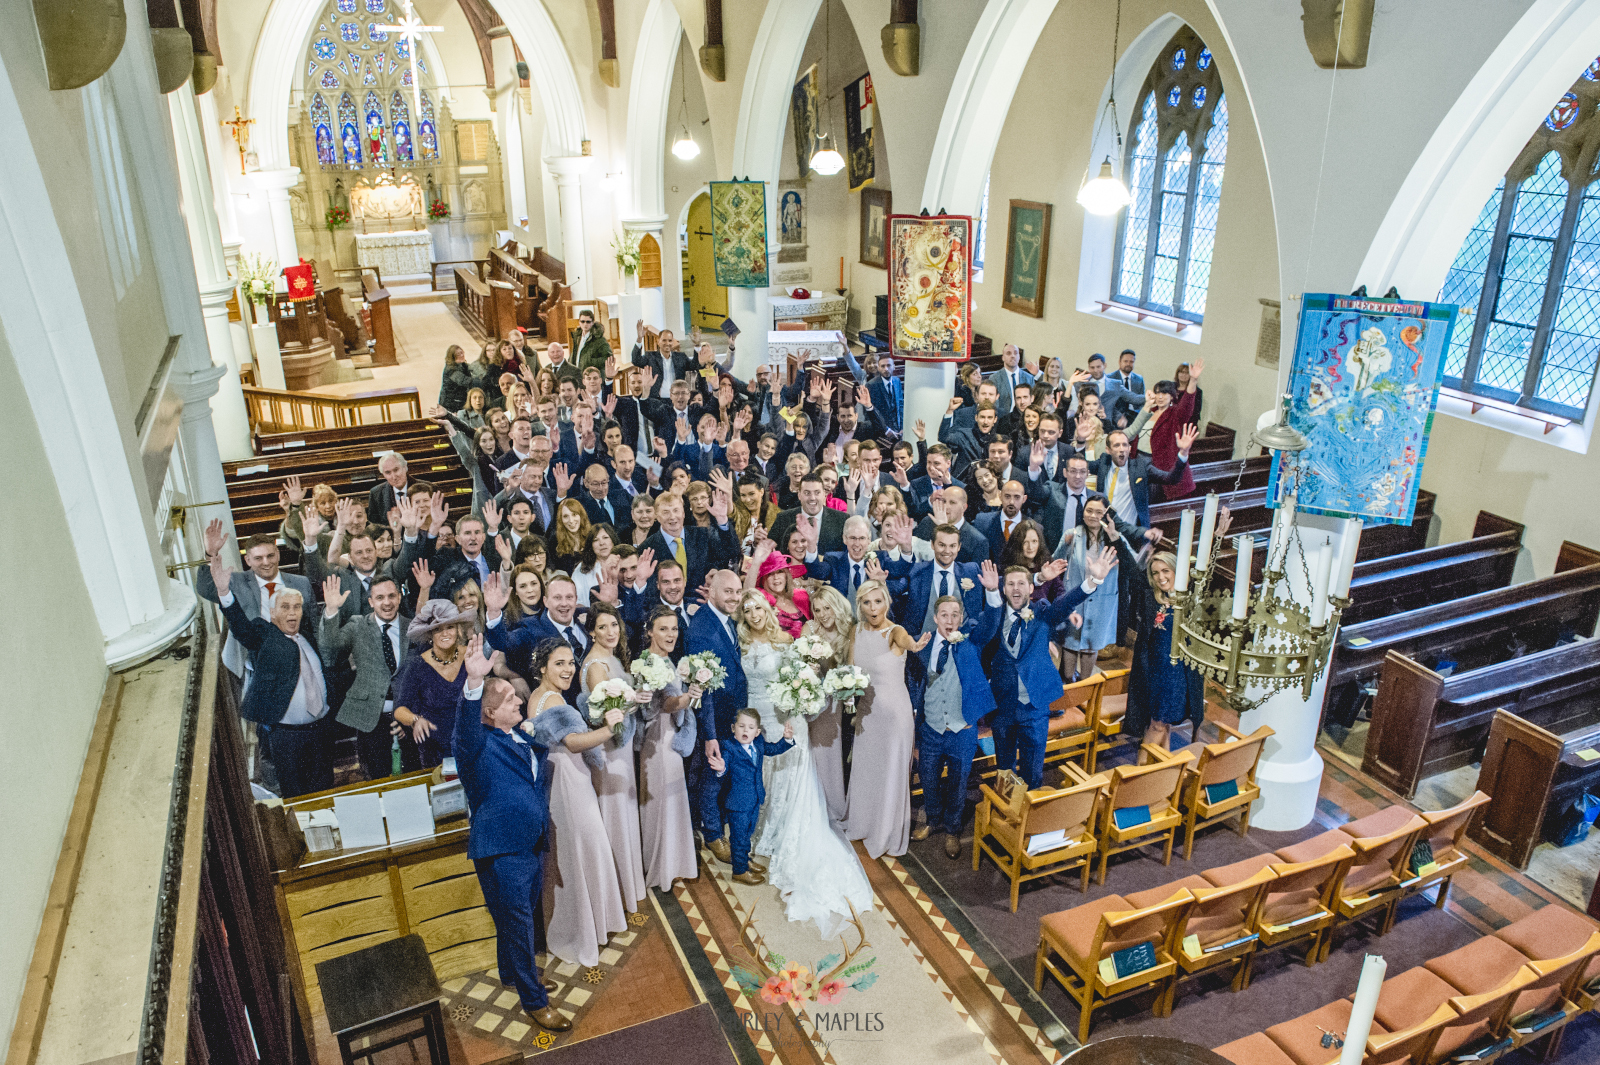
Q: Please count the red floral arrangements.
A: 2